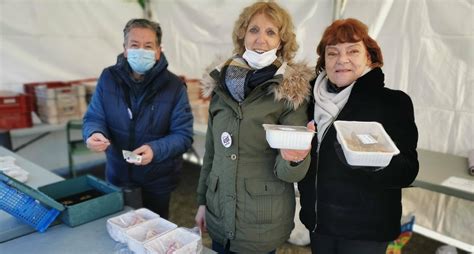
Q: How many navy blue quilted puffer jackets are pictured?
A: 1